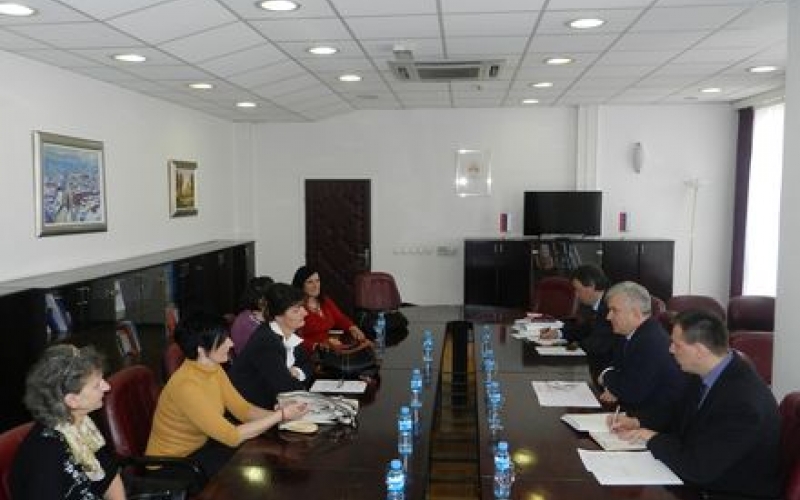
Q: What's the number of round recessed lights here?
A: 13